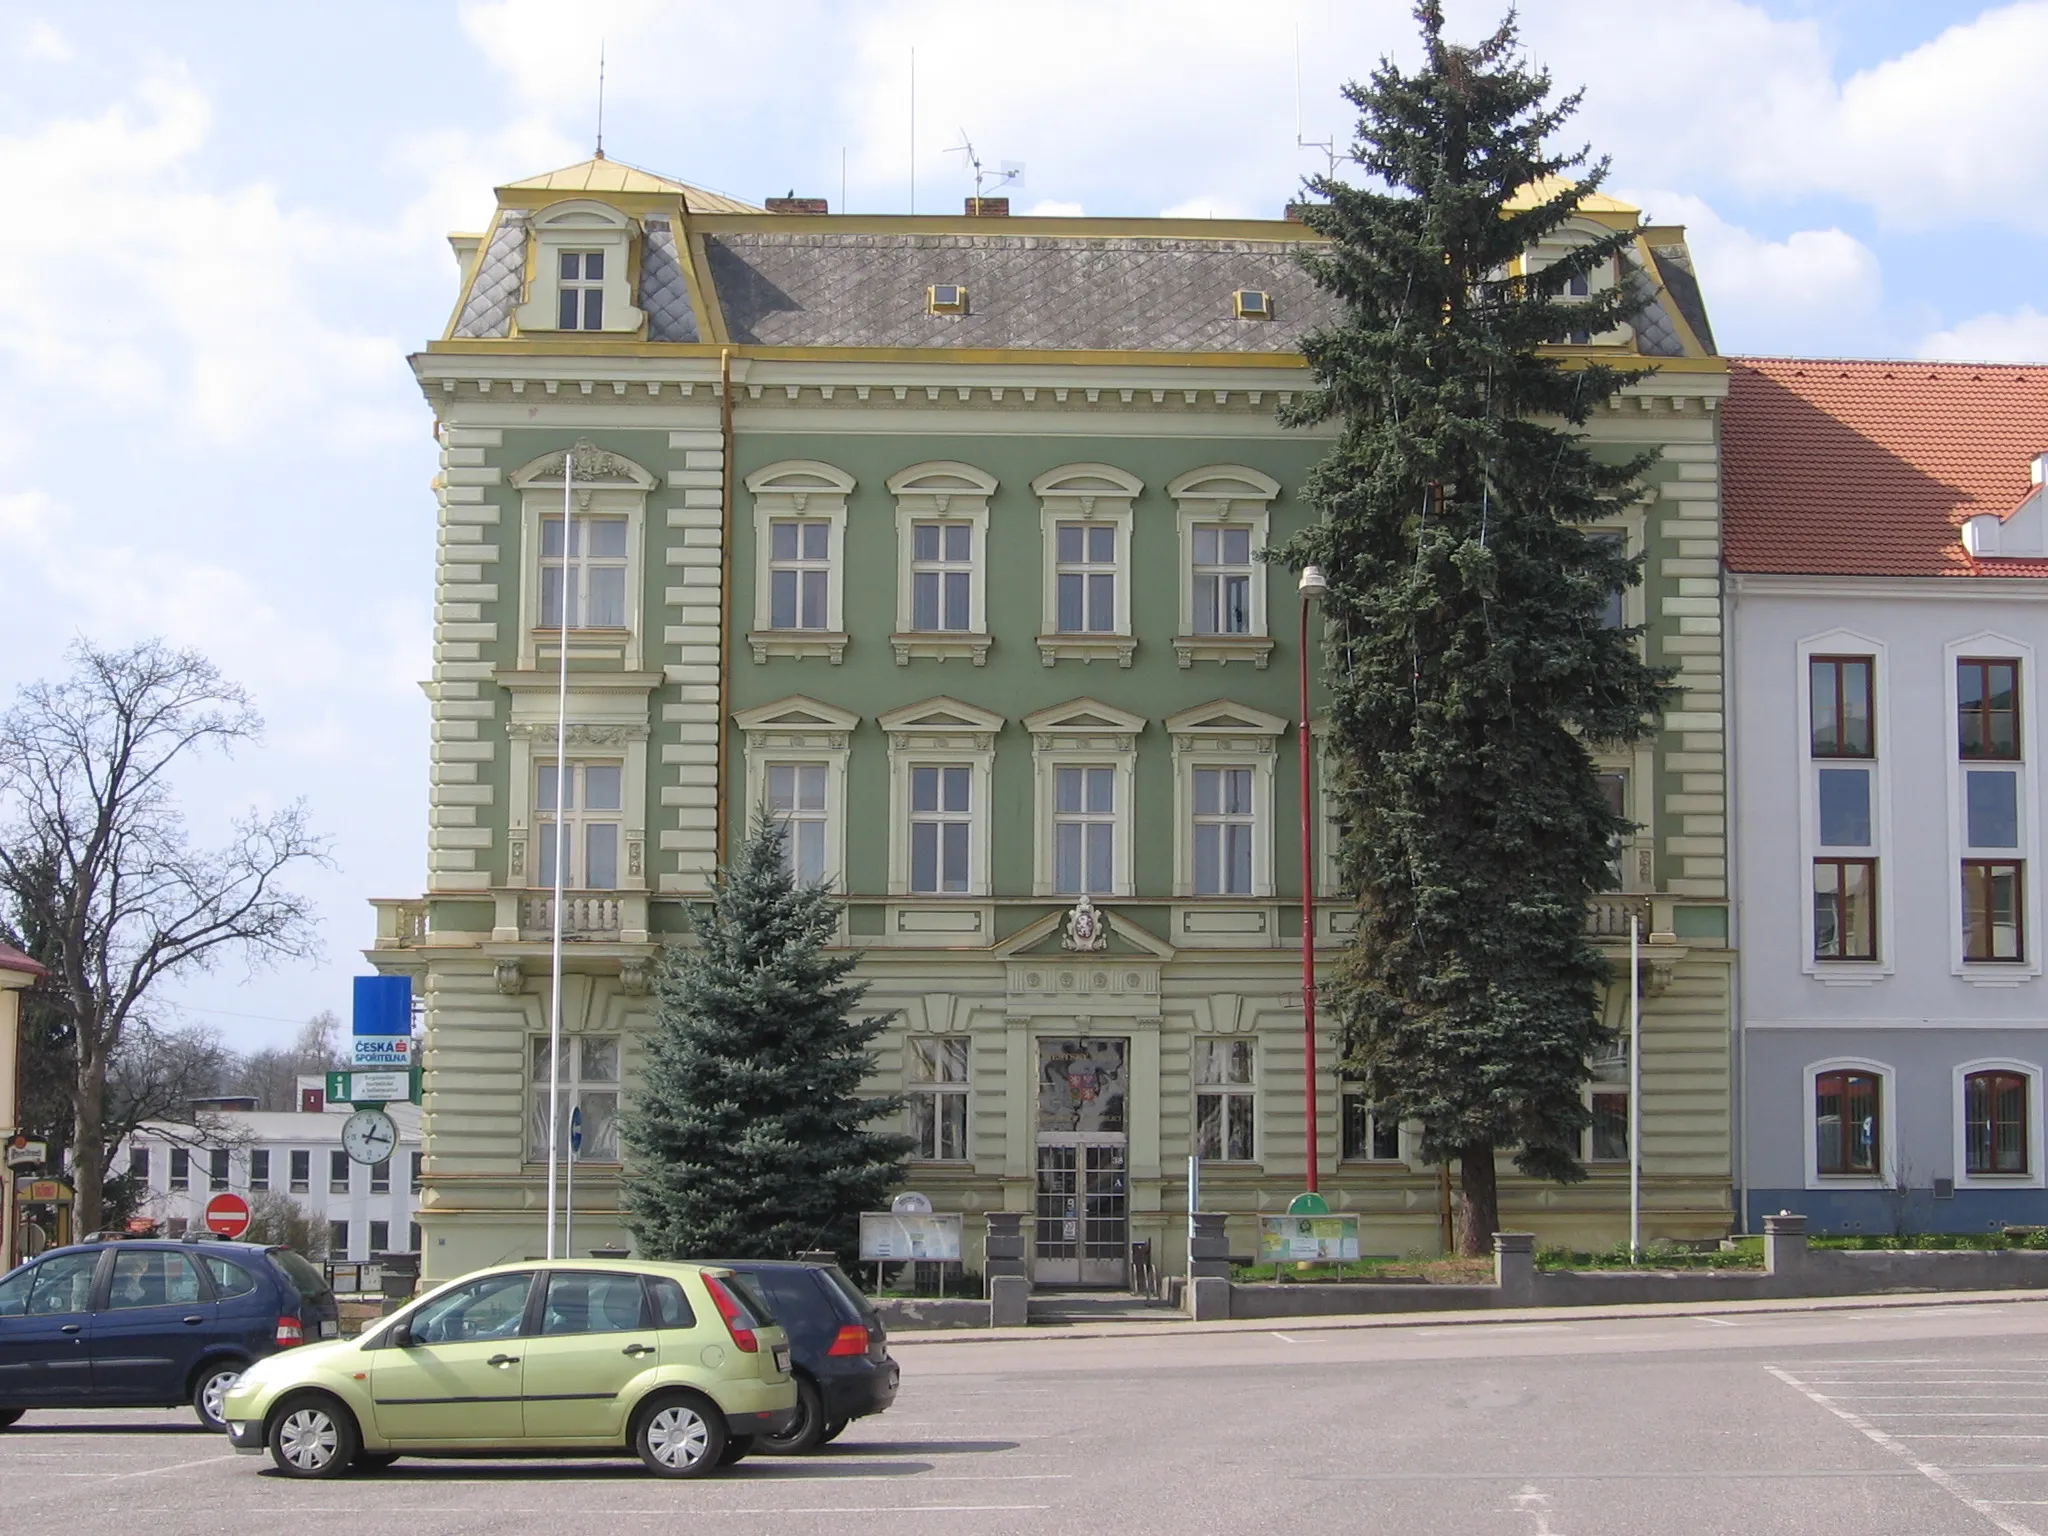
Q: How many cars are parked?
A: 3